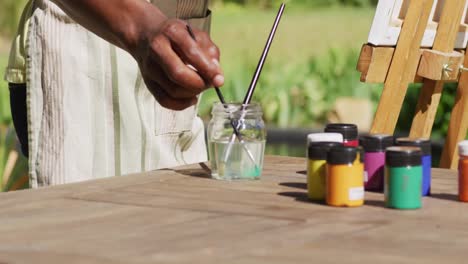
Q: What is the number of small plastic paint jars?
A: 8